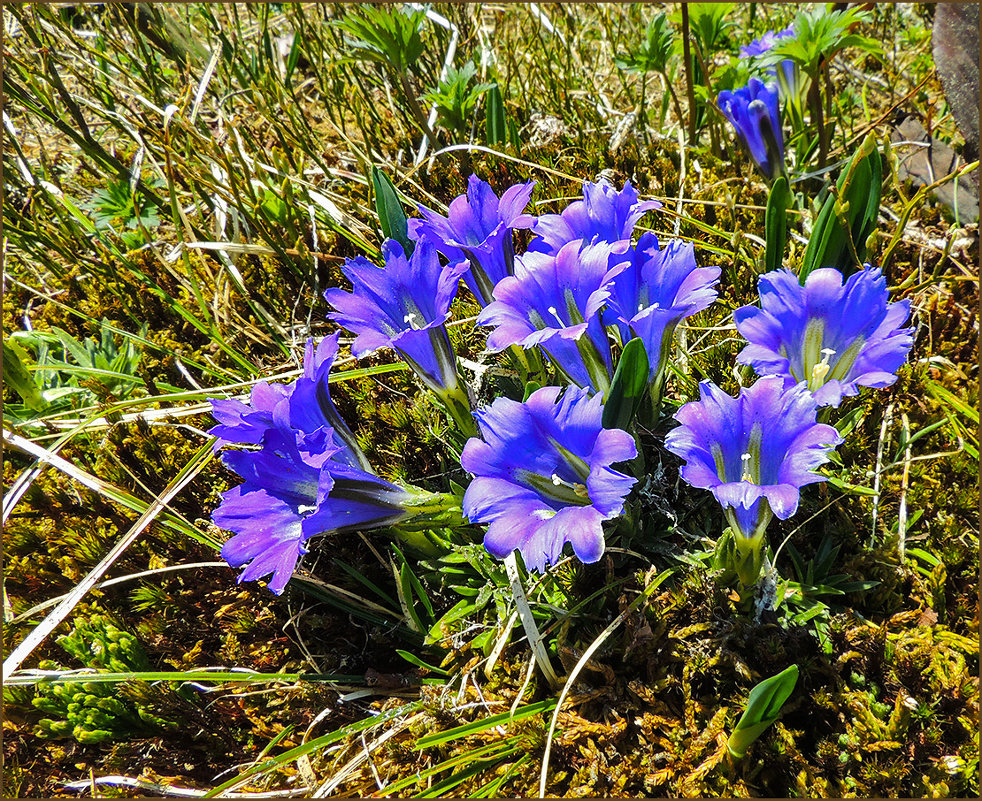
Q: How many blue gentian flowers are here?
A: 12